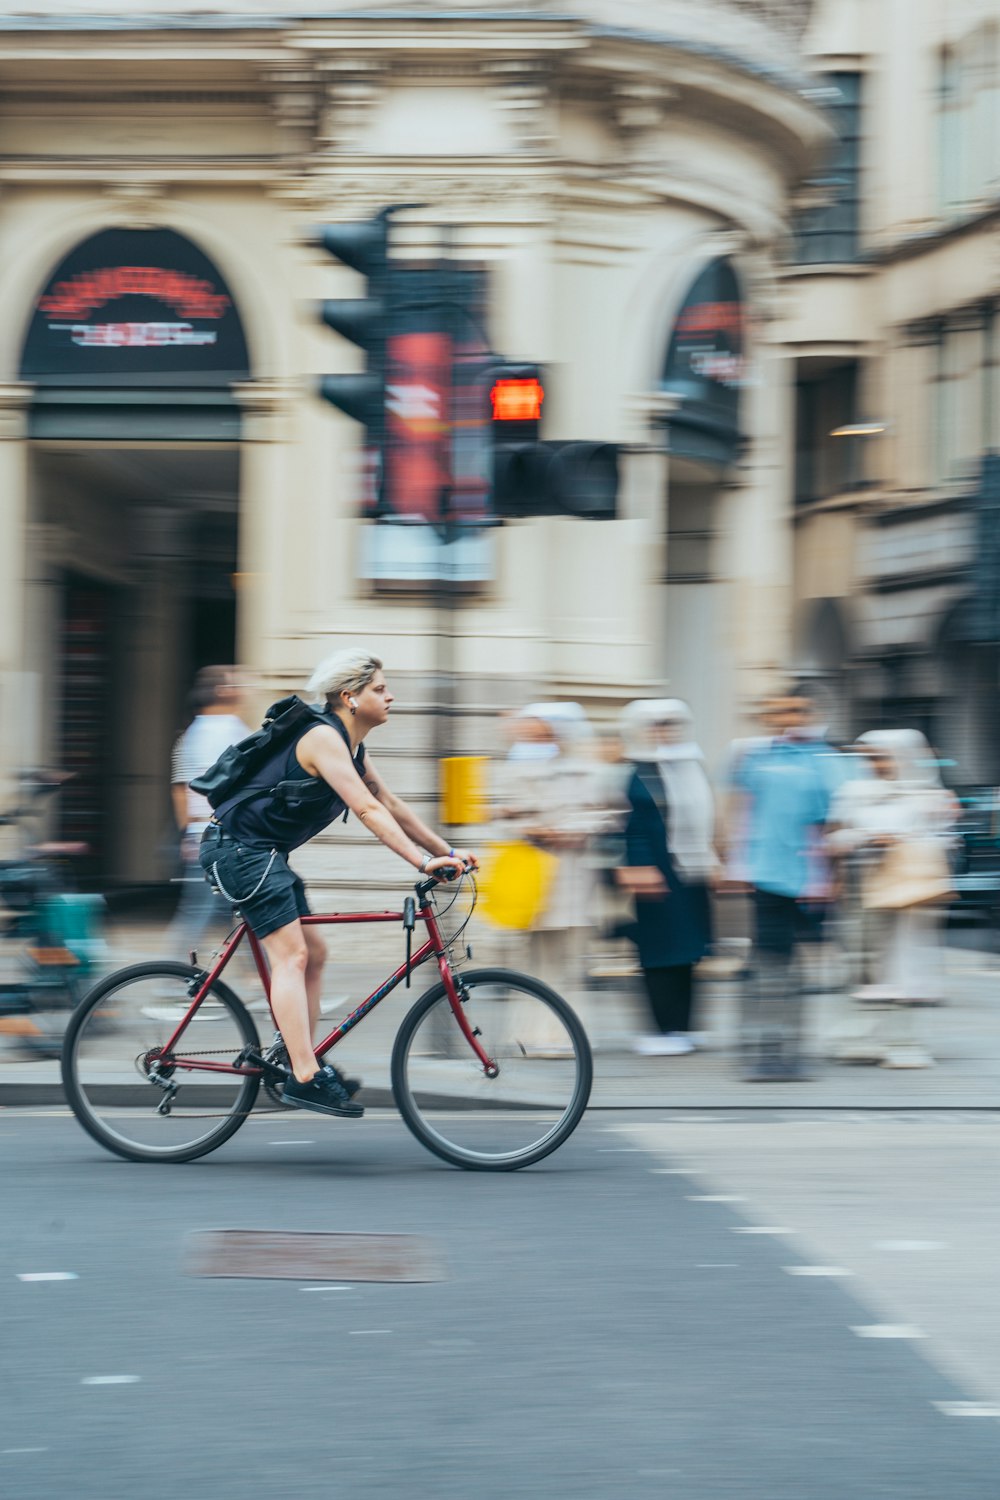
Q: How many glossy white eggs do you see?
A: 0